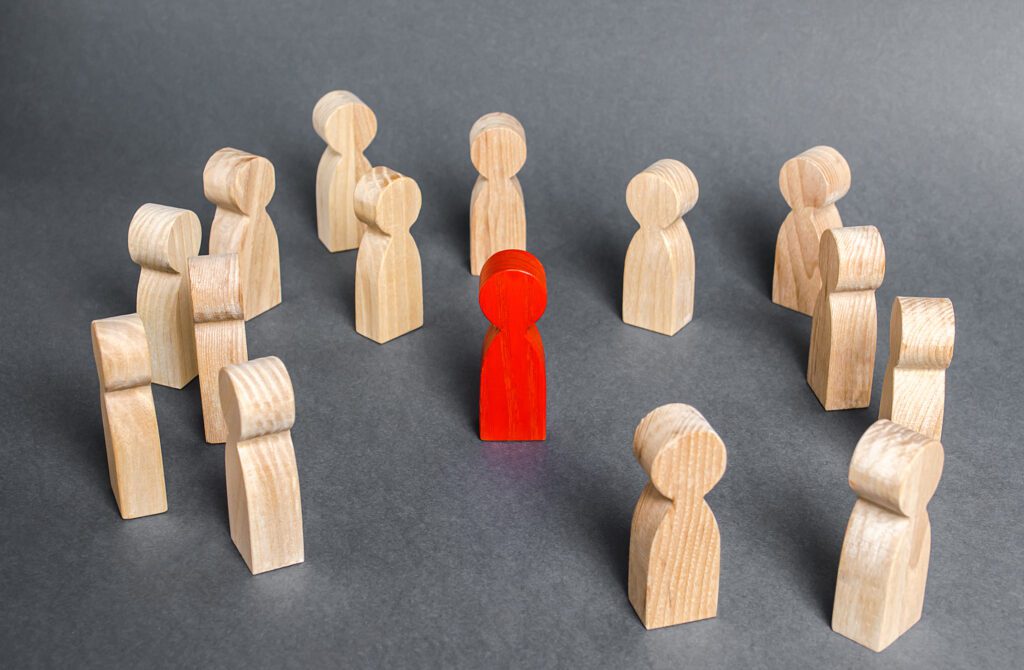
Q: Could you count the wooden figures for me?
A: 15